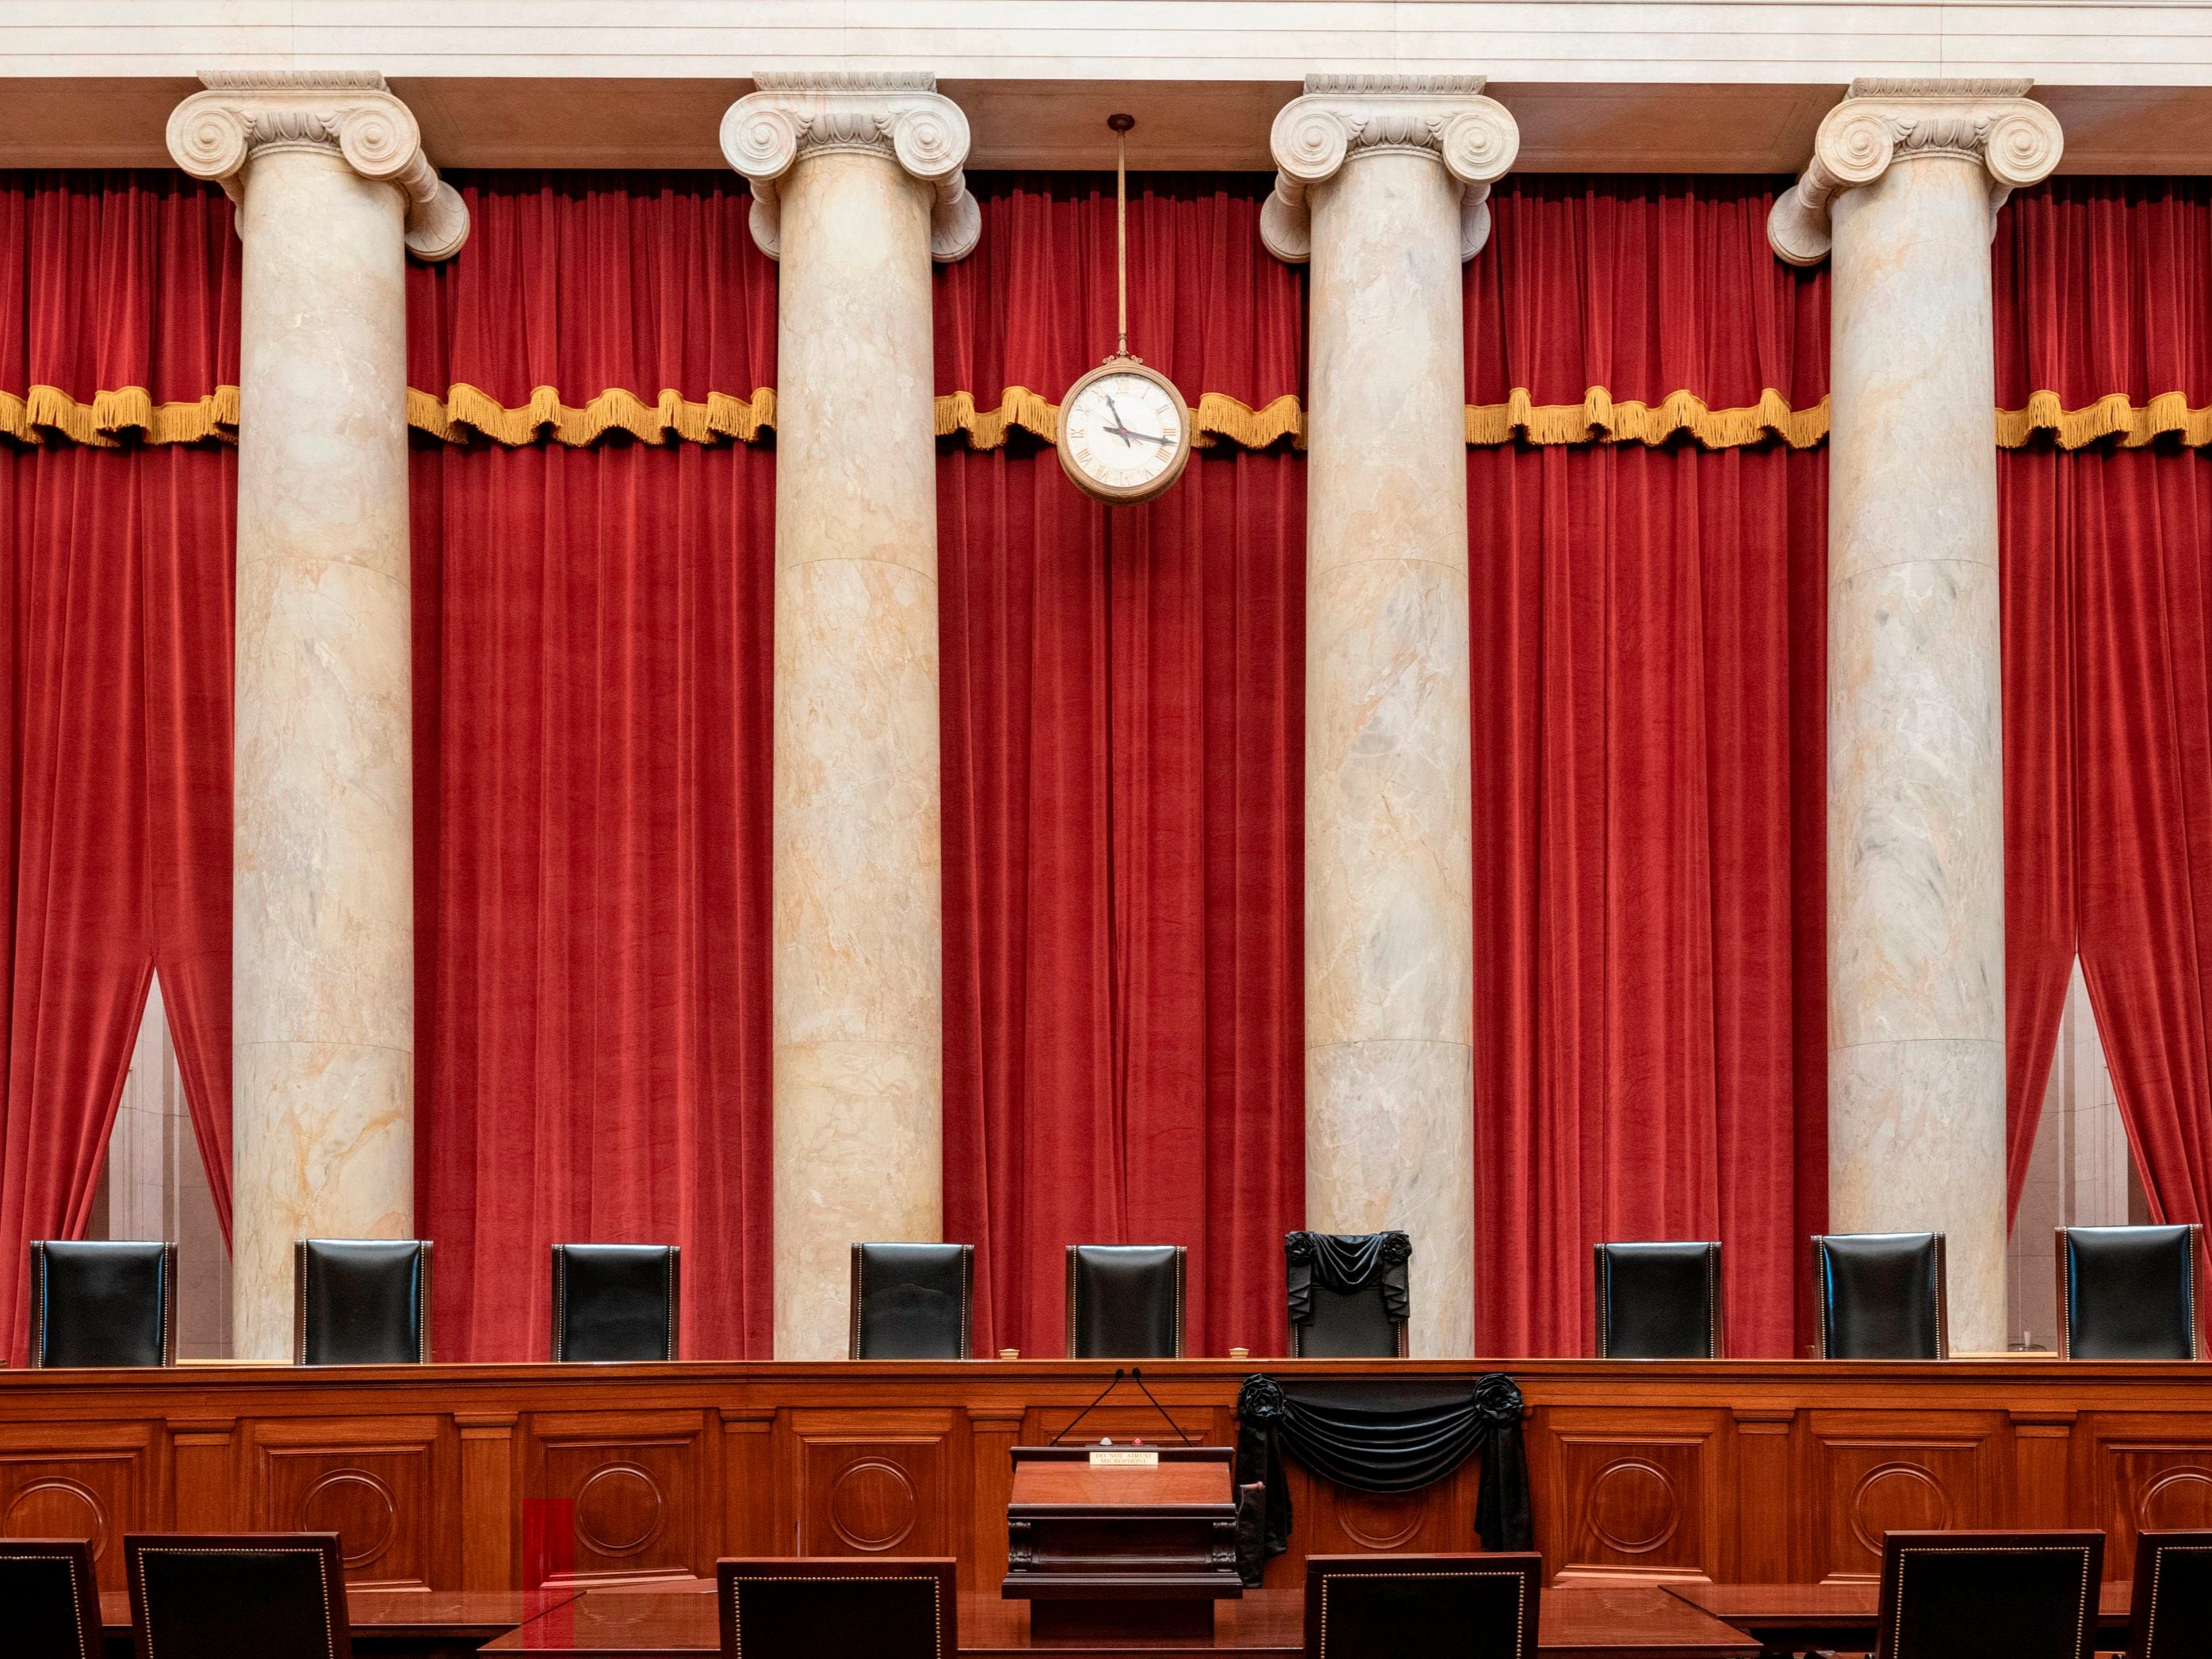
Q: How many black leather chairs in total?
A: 15